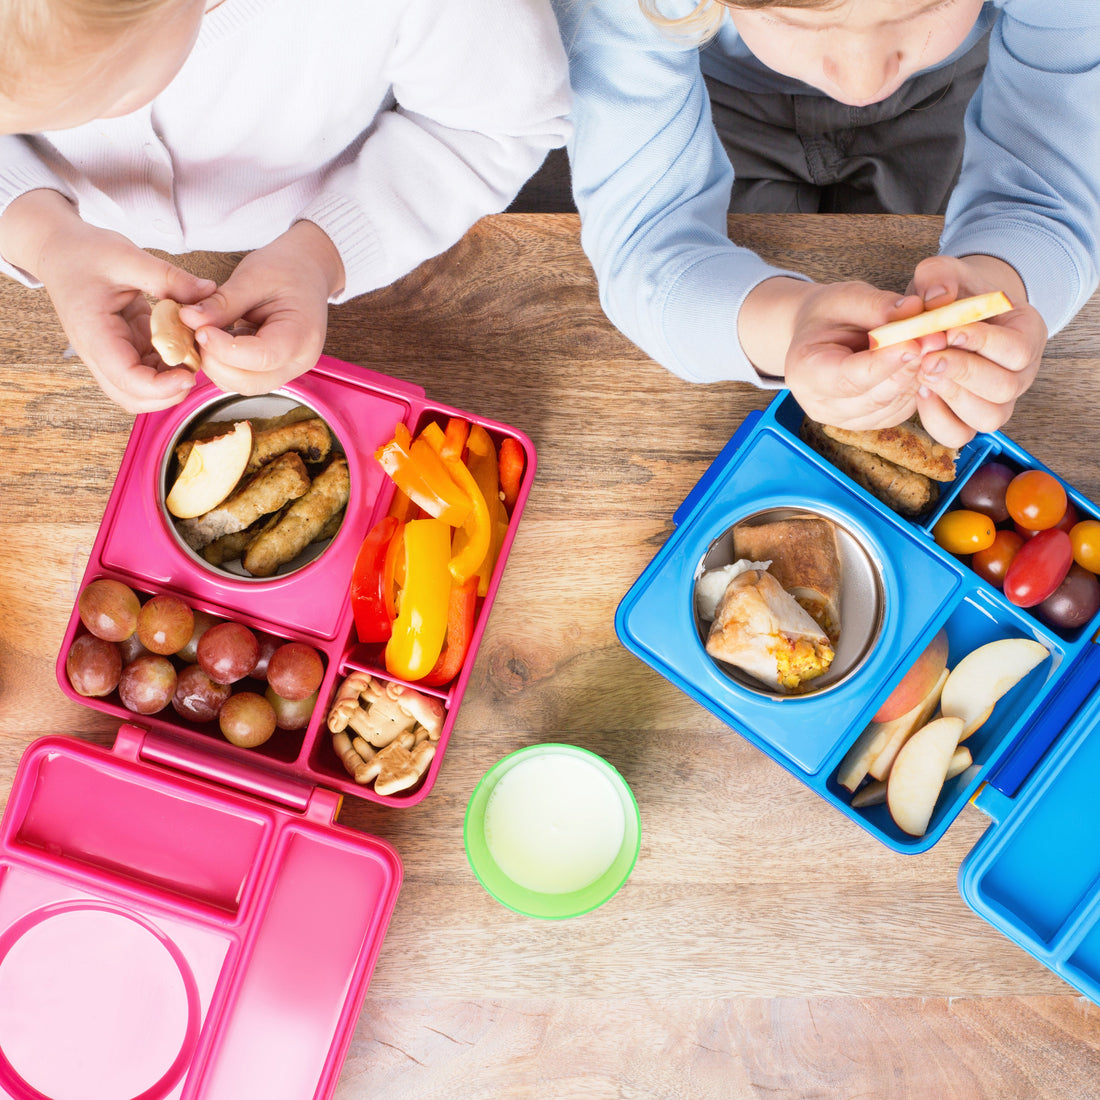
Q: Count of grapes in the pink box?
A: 12